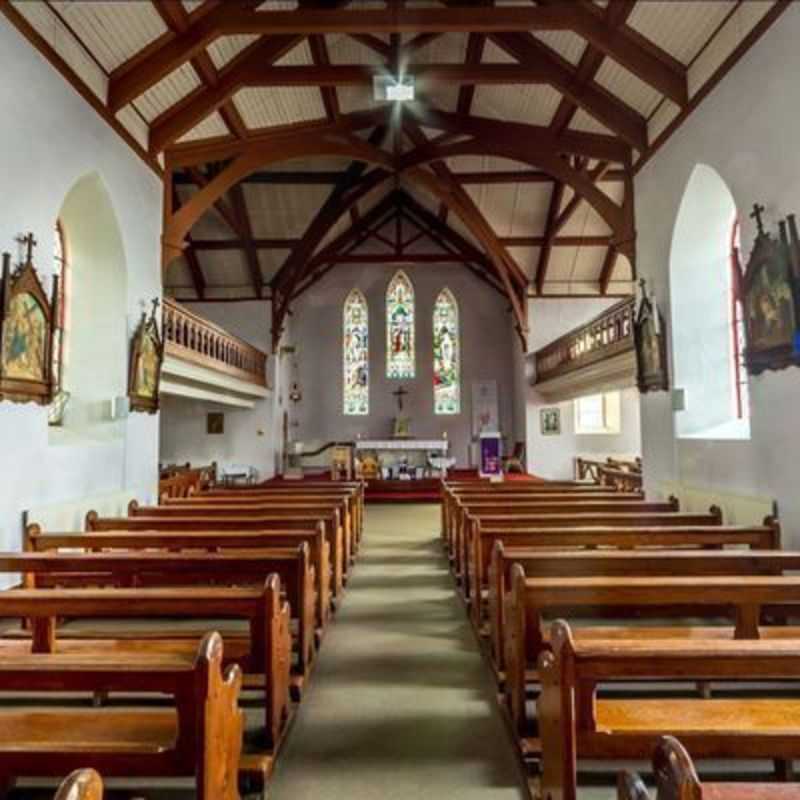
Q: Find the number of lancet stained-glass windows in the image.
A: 3